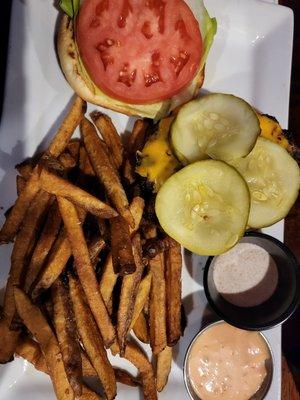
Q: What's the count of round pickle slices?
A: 3